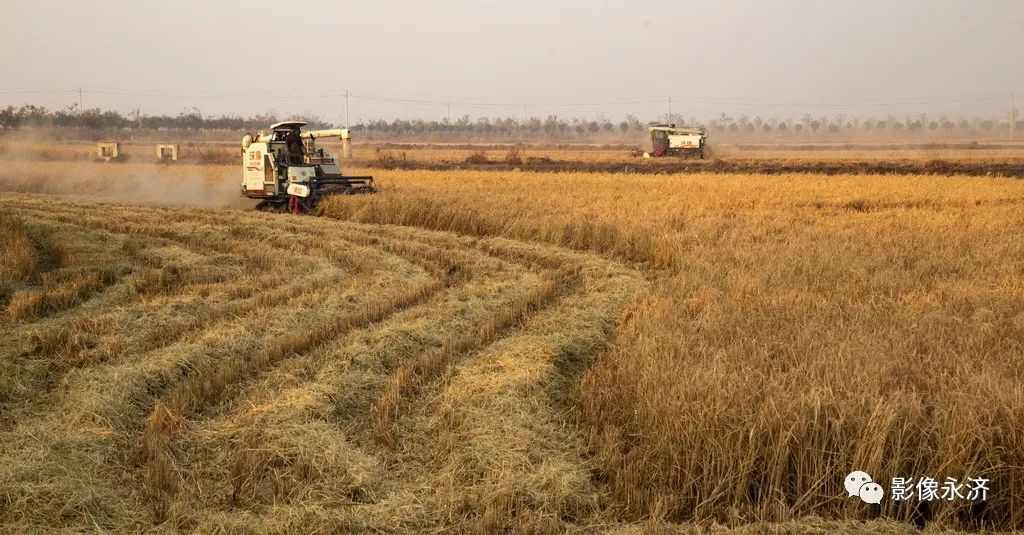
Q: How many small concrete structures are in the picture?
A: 2